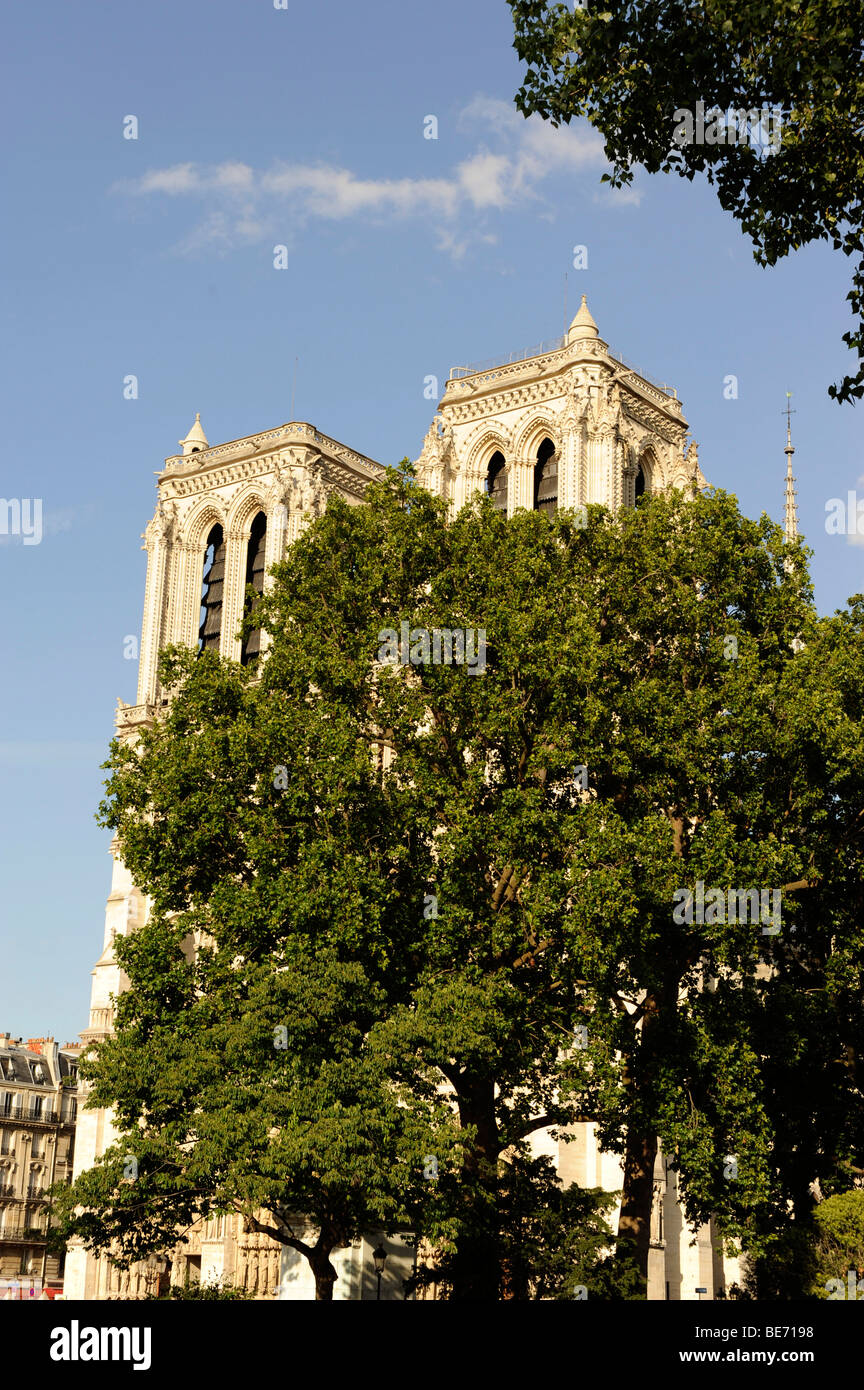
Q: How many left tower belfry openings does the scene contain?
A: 2